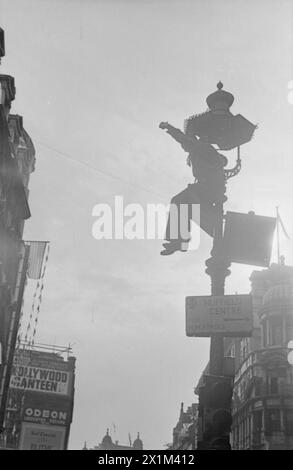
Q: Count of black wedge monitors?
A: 0